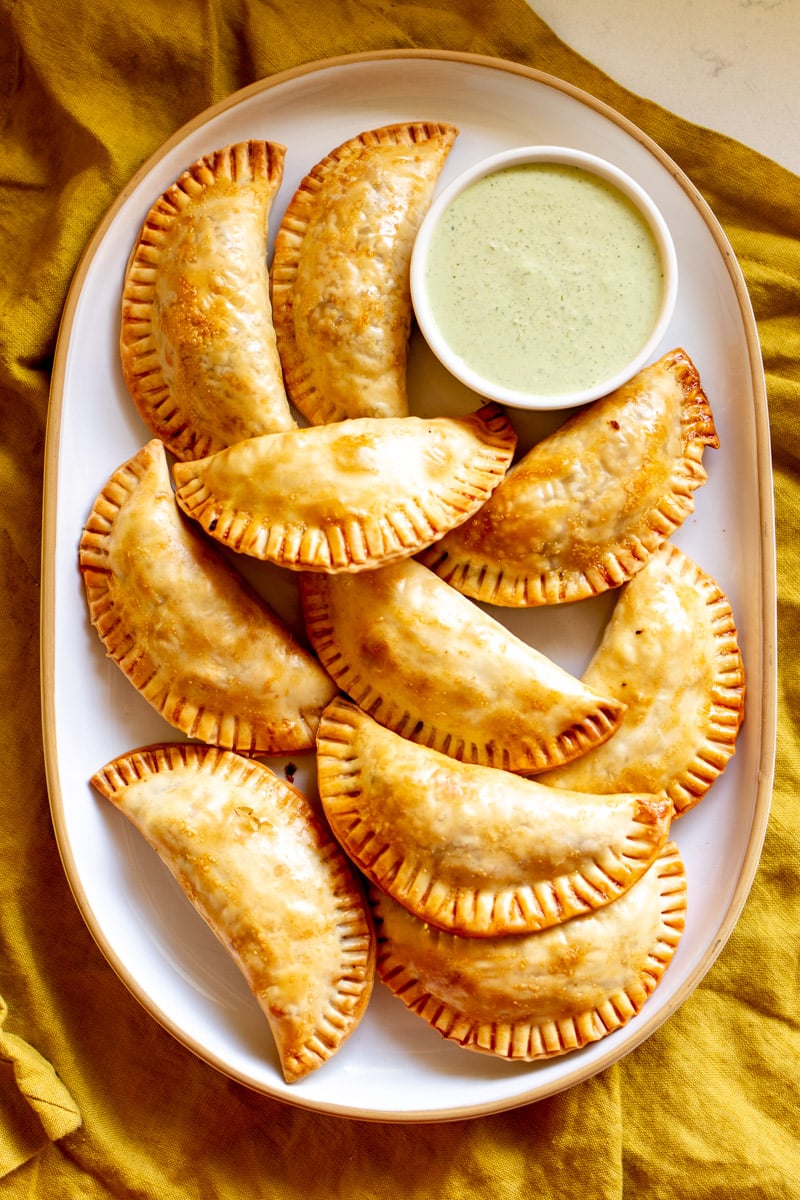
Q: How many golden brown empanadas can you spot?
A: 10